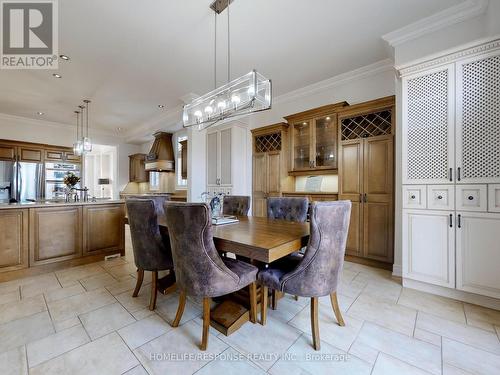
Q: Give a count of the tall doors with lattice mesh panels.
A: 2